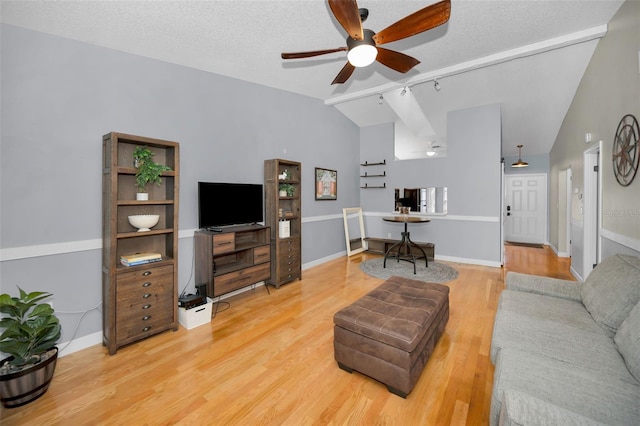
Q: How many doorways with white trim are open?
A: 2